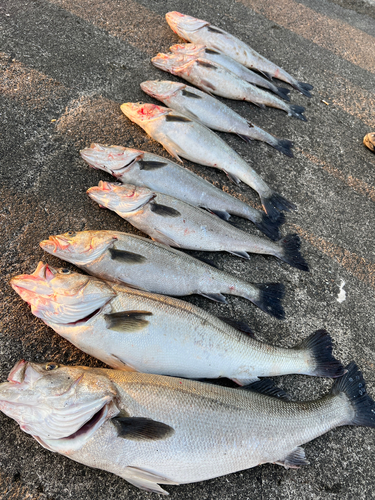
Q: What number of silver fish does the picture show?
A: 10